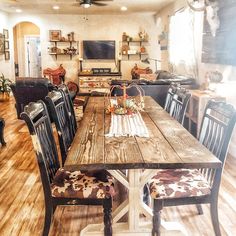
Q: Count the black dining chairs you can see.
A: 6